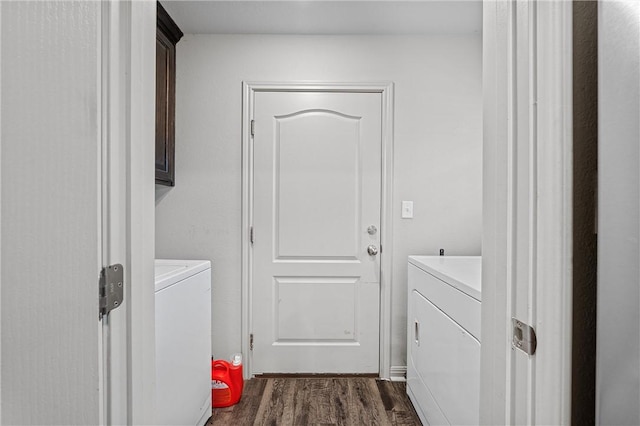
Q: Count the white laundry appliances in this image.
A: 2